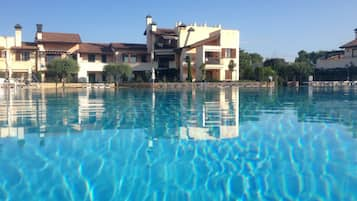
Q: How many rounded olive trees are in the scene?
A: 2